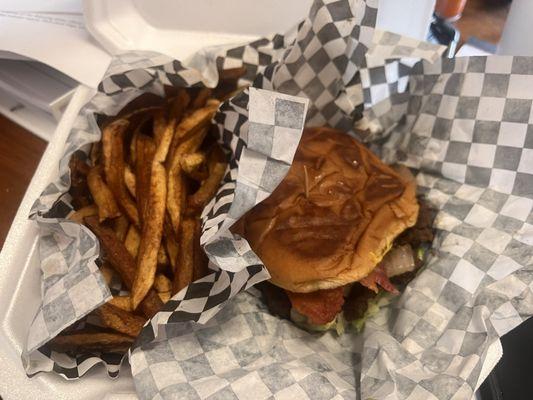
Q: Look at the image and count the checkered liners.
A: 2